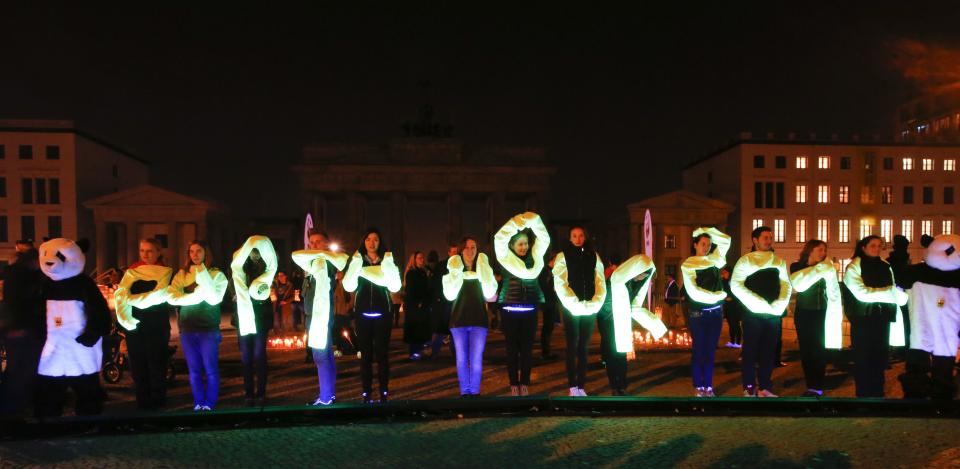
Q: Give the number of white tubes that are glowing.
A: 13